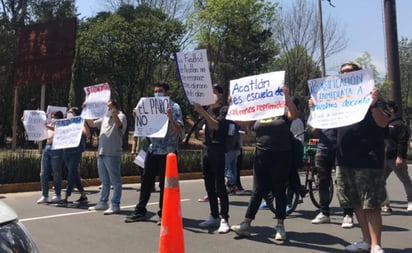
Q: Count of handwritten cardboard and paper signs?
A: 8